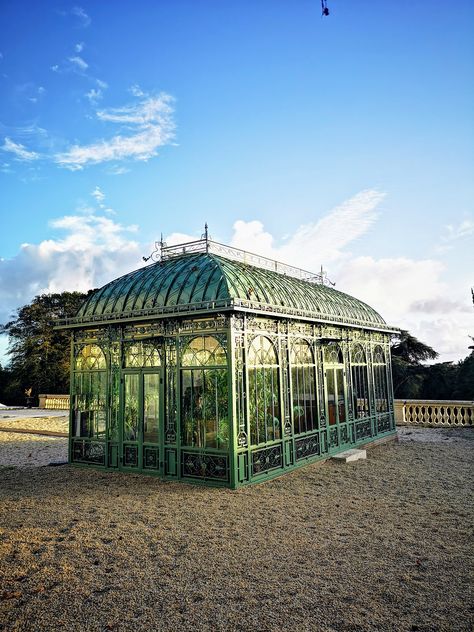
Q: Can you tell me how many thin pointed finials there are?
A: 3